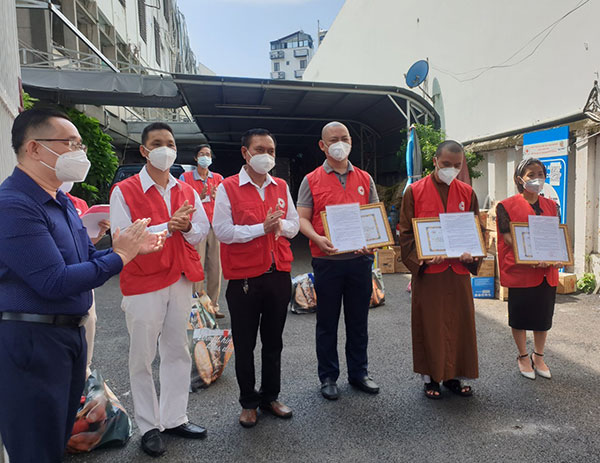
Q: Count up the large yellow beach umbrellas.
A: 0